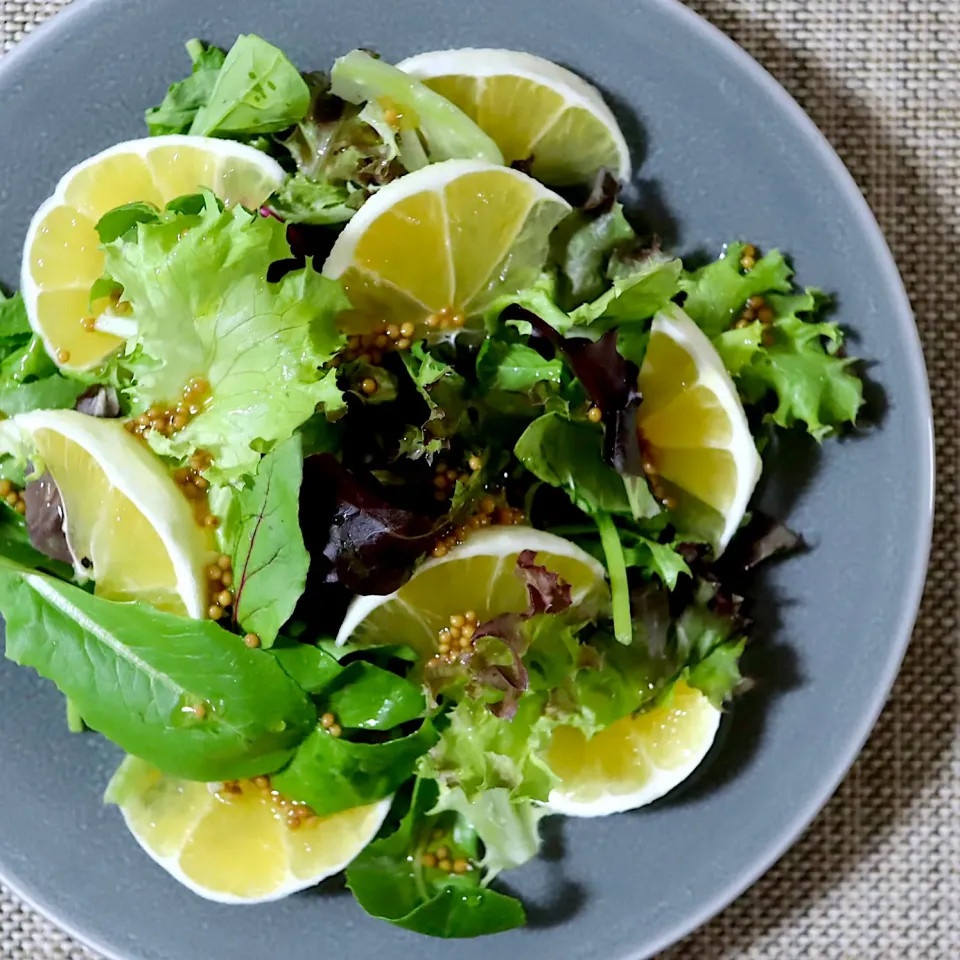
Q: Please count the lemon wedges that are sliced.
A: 8